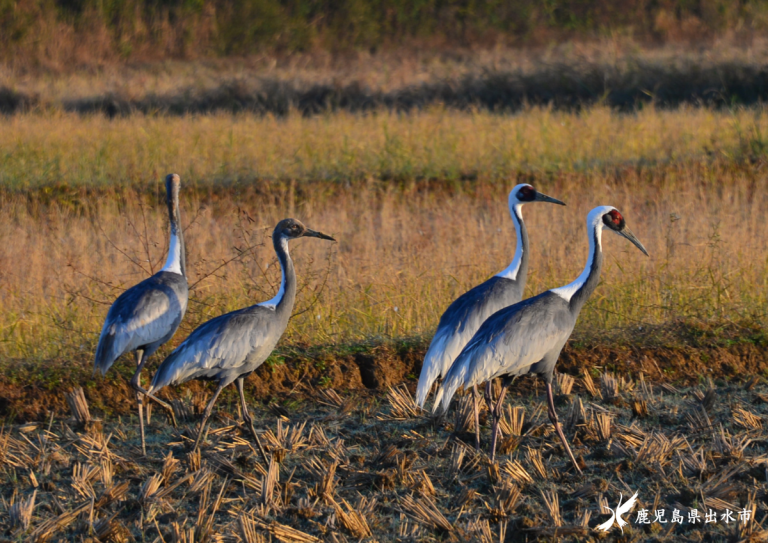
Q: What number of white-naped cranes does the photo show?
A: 4